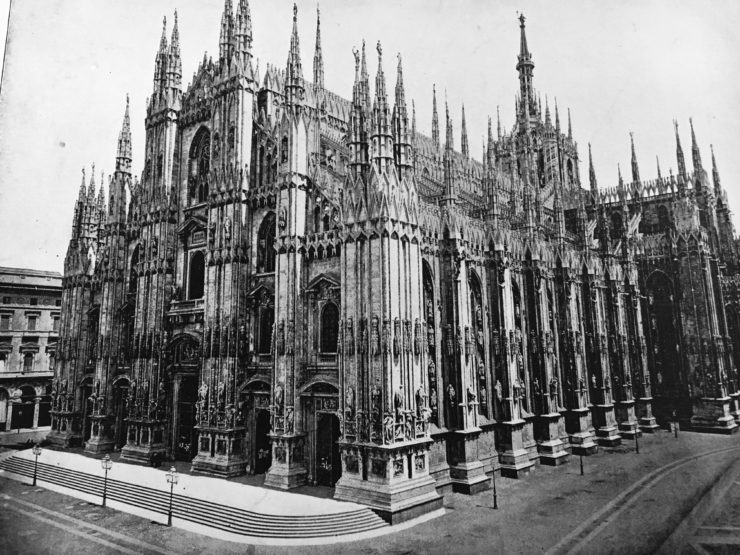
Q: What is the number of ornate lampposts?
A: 3